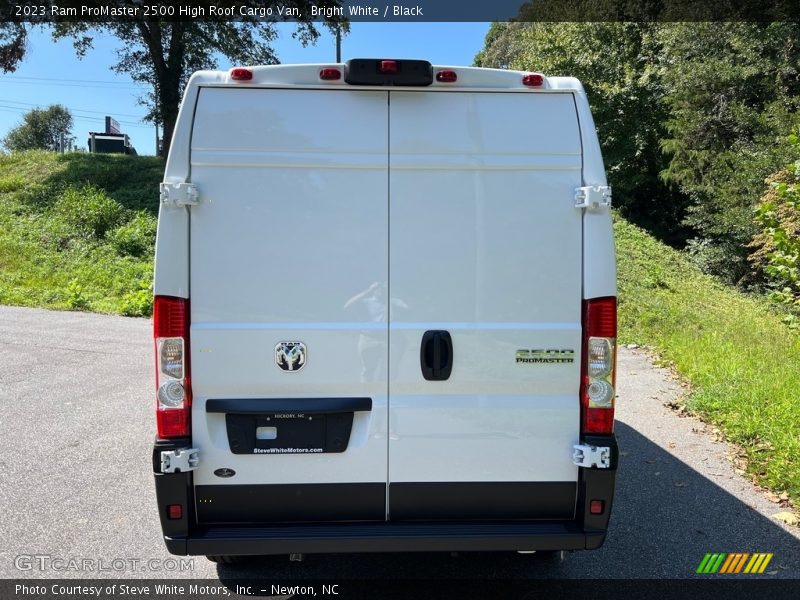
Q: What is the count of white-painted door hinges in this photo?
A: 4